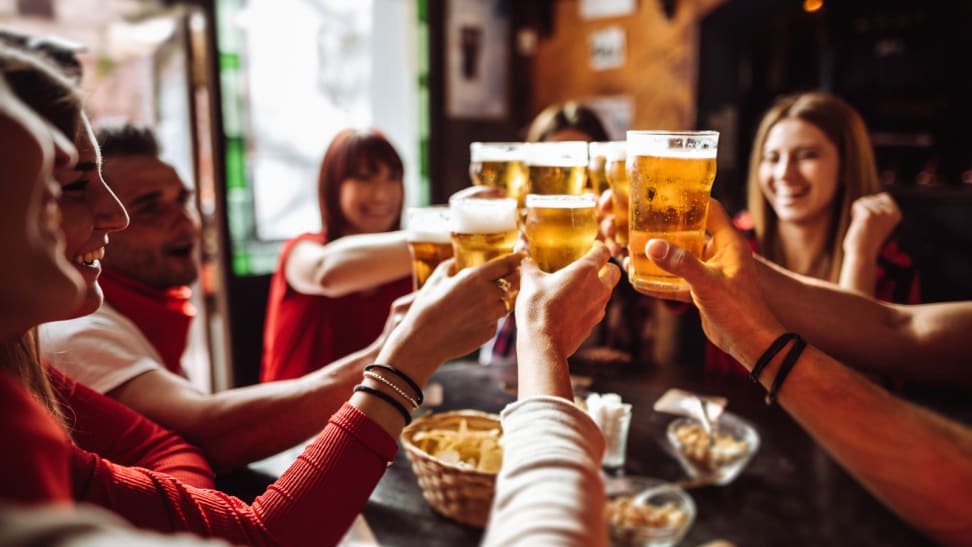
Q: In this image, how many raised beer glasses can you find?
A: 8